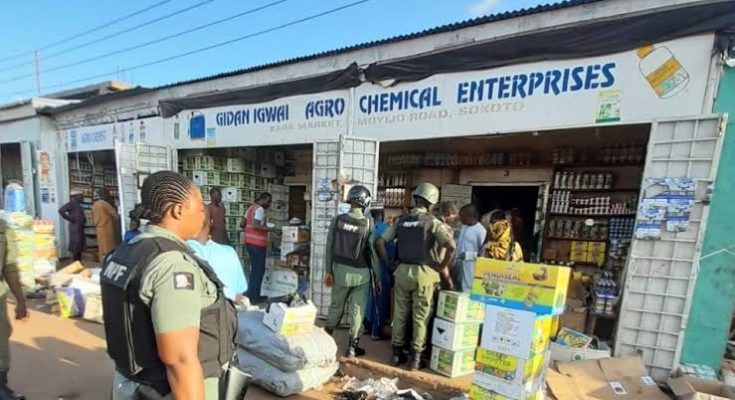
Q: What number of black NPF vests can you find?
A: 3